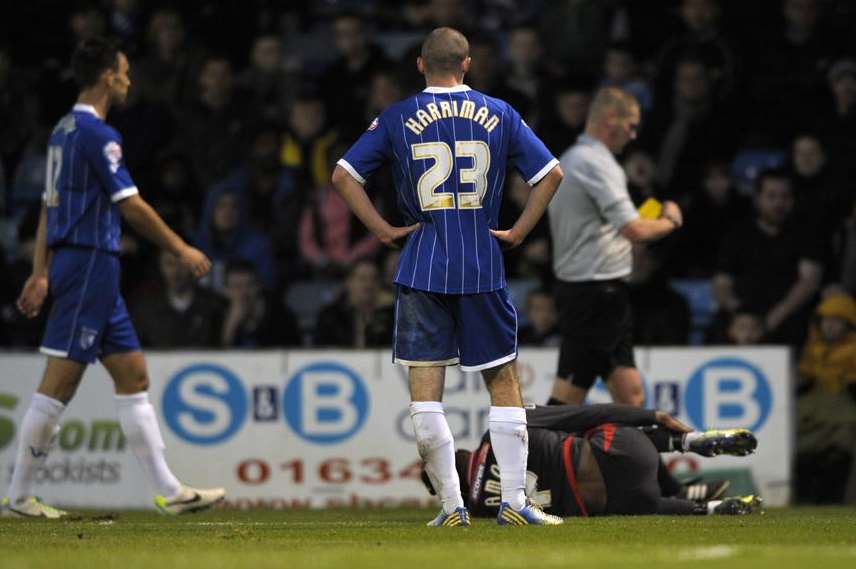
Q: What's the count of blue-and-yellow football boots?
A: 2